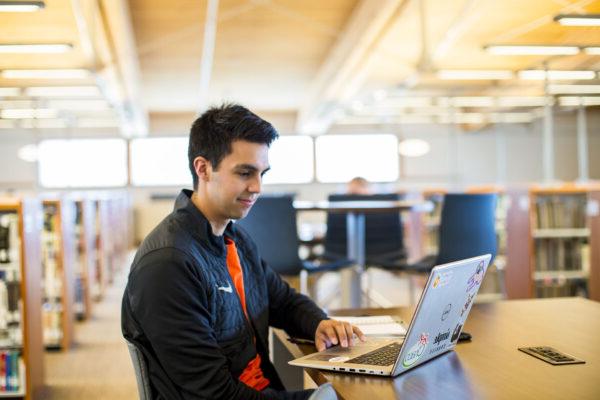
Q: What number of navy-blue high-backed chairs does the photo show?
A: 3